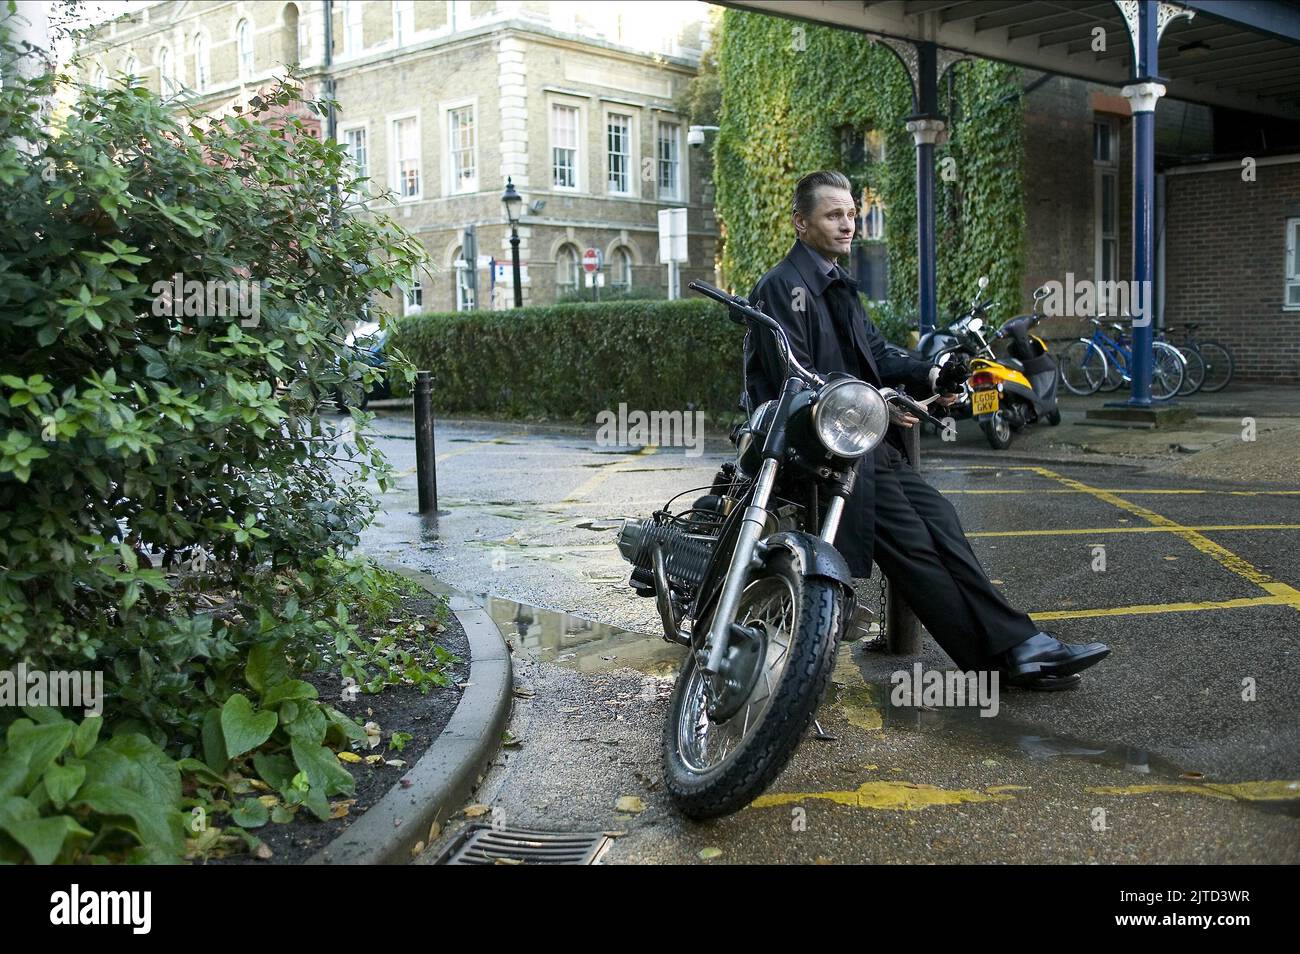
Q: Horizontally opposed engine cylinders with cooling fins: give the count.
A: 2